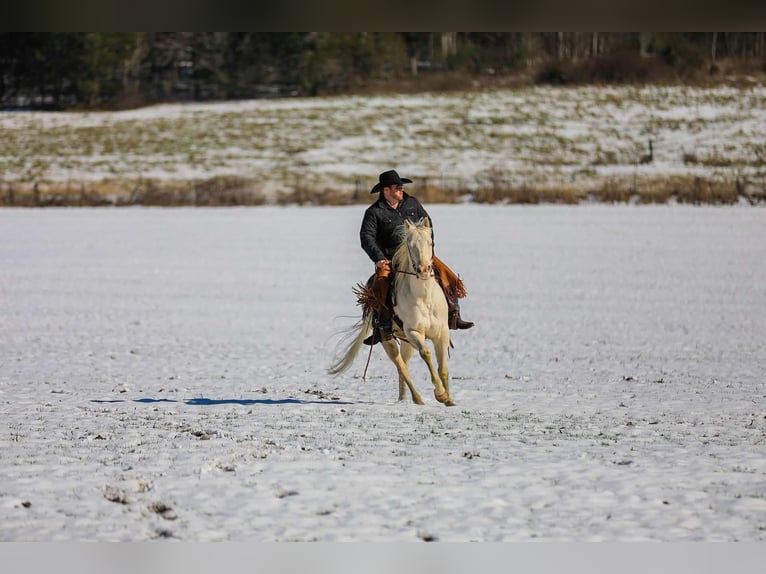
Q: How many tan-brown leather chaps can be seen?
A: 2